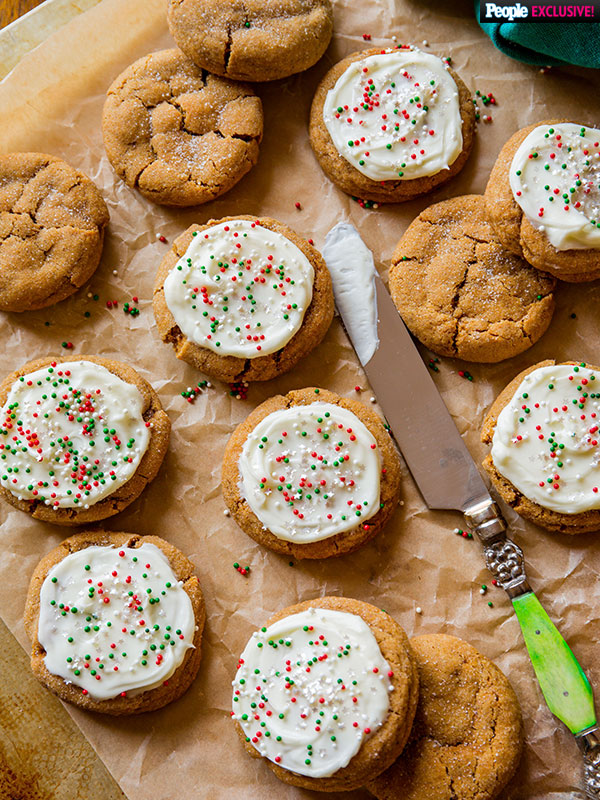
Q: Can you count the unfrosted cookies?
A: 5